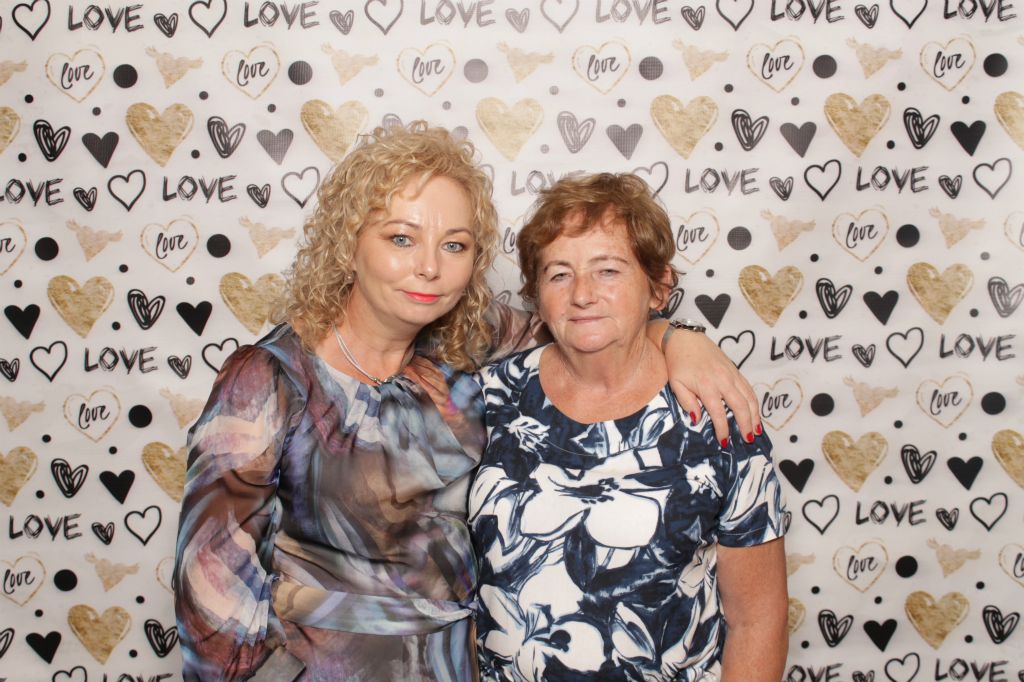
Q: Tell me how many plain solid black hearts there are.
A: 14